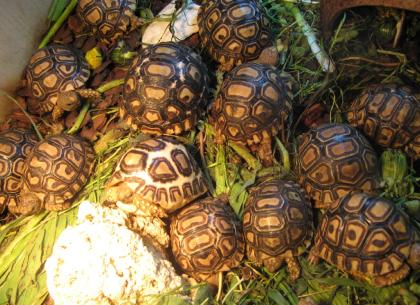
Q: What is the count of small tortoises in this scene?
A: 13